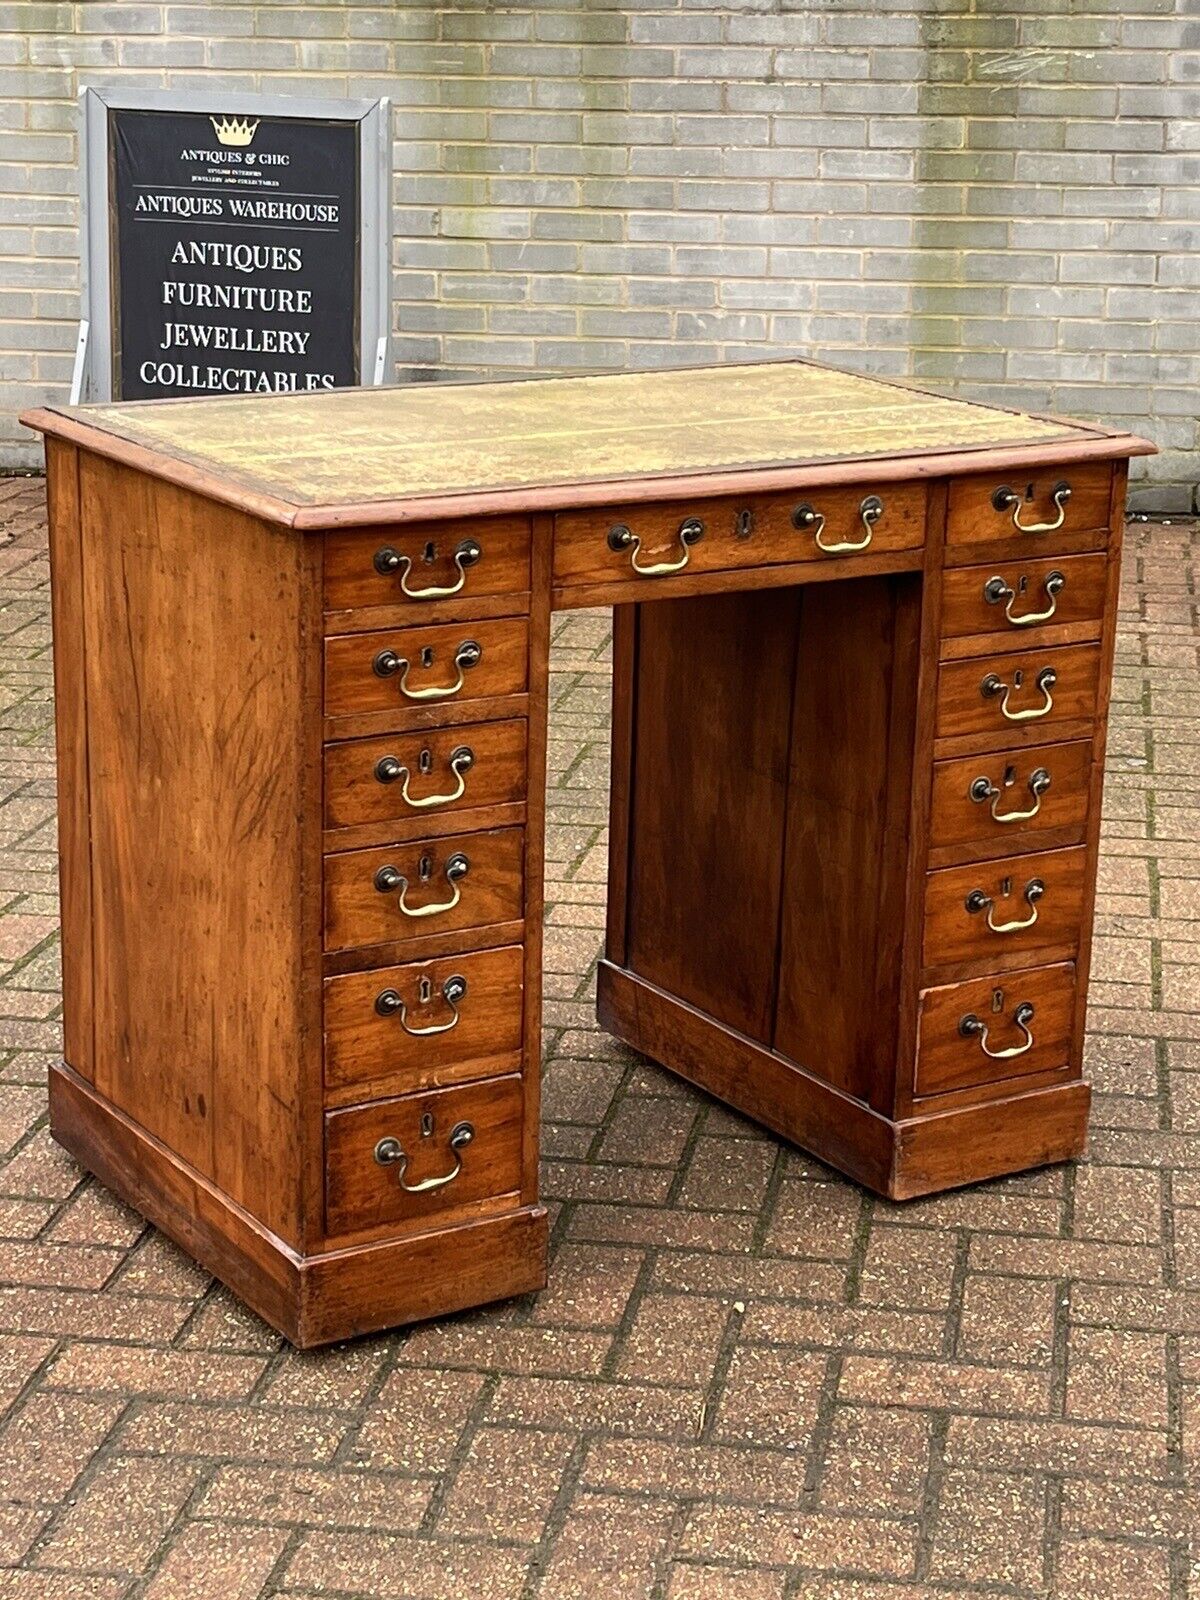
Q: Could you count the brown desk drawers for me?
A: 13